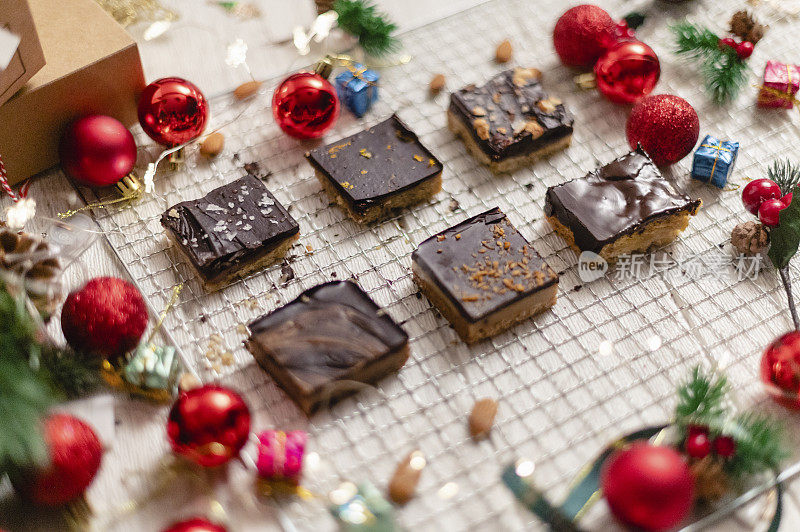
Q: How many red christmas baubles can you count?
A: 12